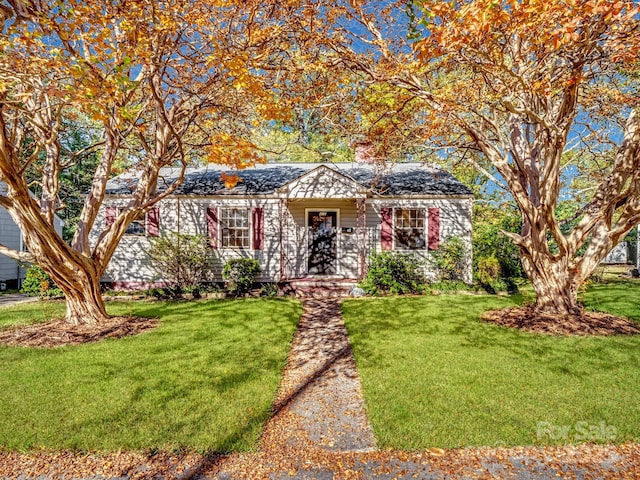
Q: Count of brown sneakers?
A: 0